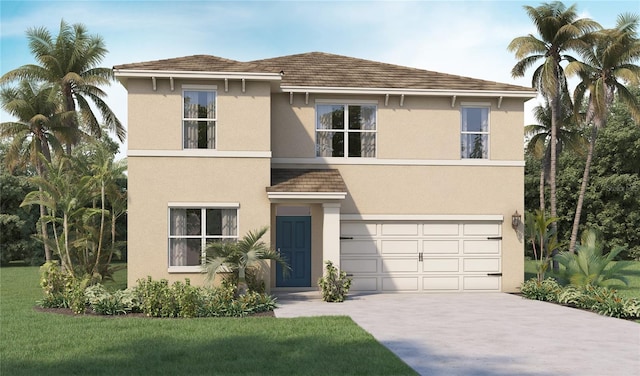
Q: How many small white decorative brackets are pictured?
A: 10